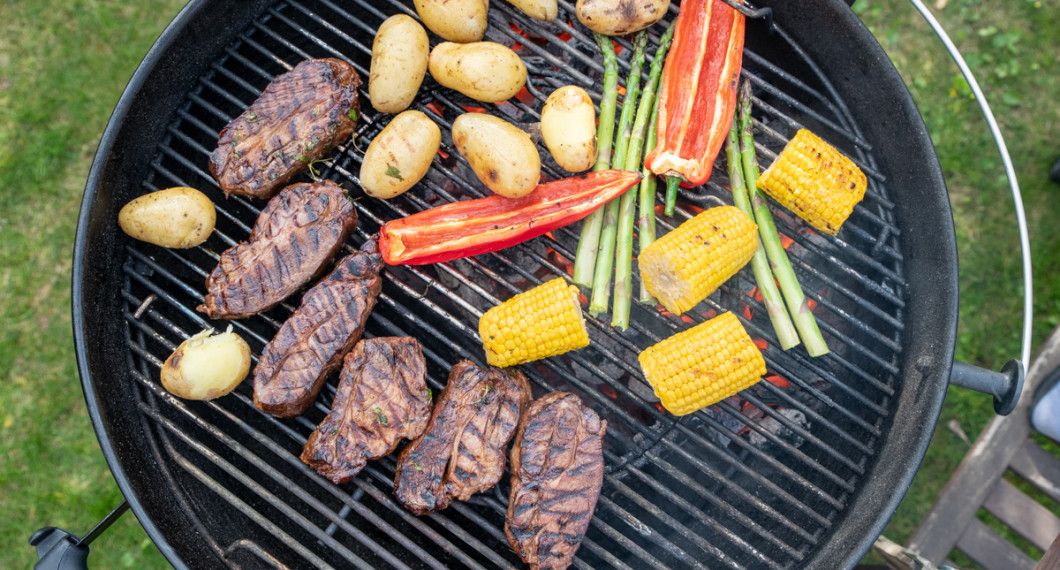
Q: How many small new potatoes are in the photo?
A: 10